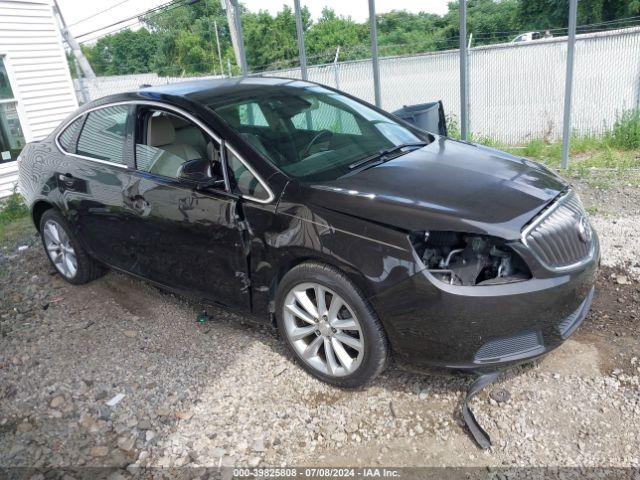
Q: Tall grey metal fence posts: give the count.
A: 5